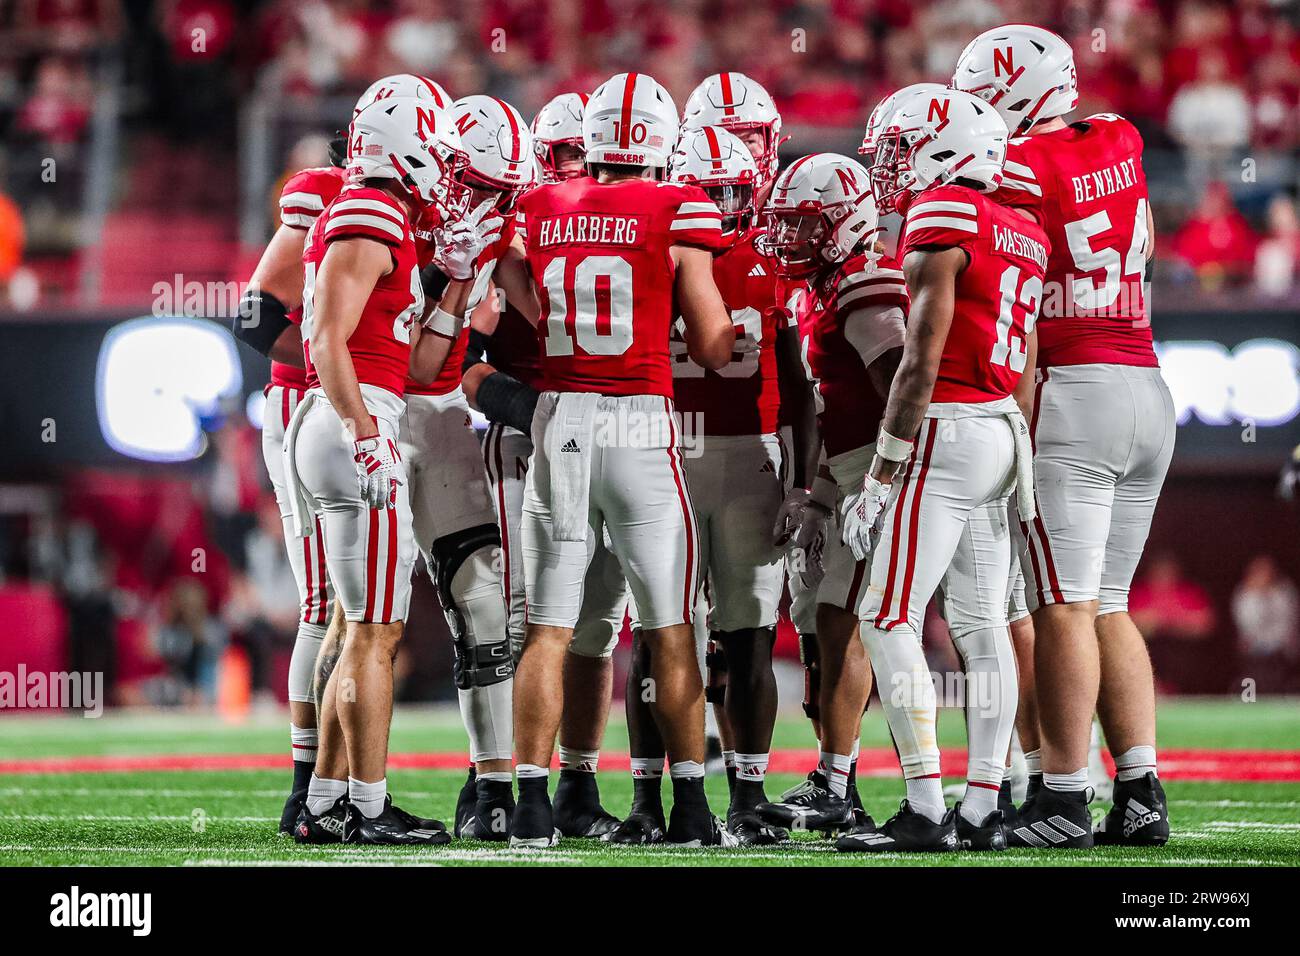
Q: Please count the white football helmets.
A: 11